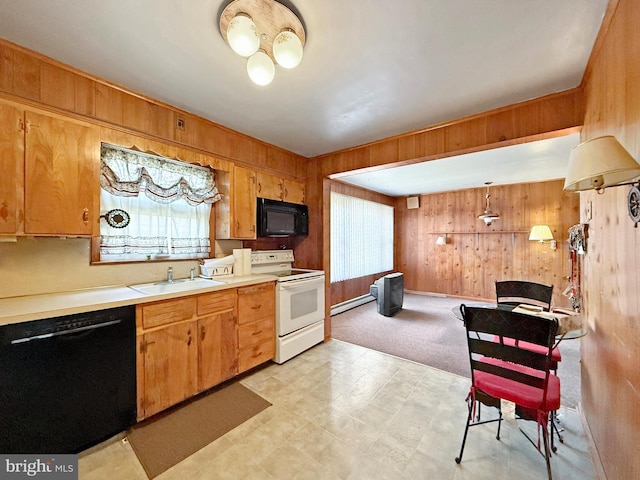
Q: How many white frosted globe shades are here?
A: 3